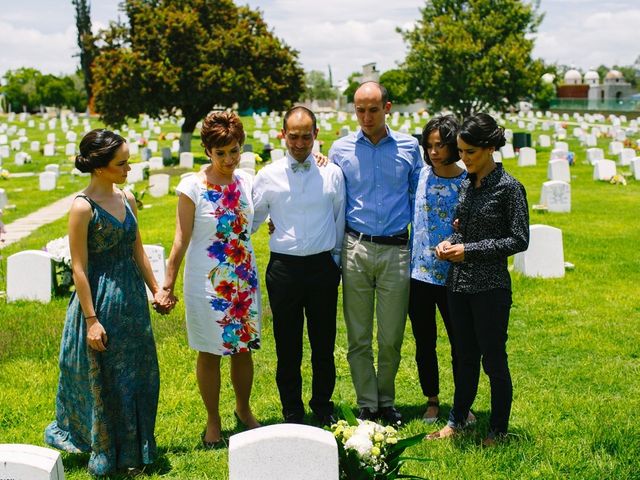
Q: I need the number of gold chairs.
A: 0